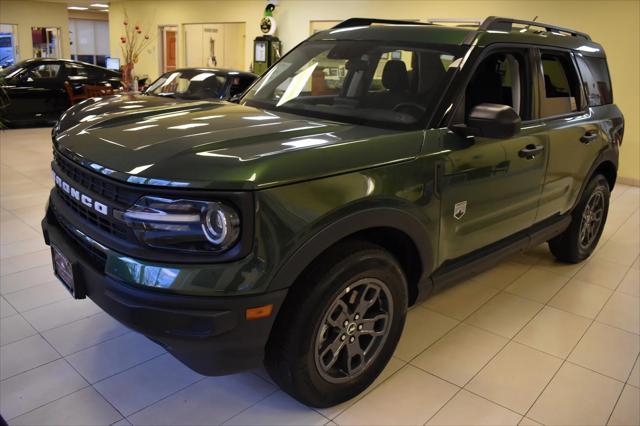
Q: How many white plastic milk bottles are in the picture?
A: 0